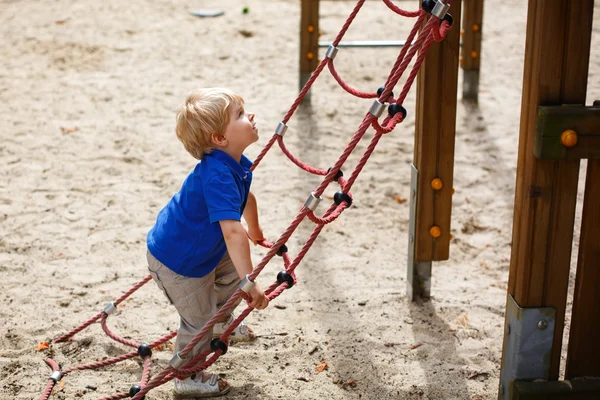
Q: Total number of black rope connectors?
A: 11